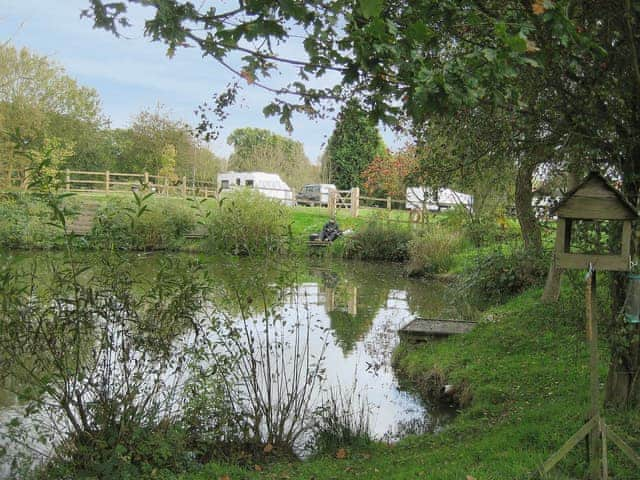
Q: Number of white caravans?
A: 2